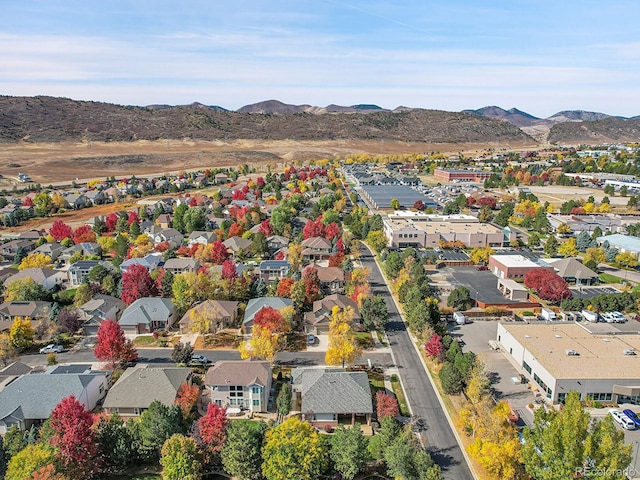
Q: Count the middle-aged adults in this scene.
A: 0